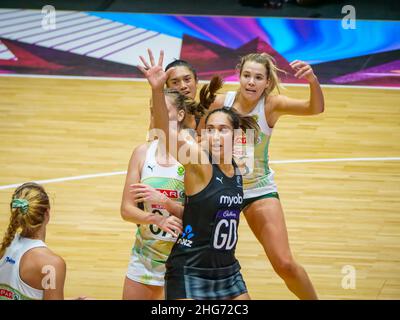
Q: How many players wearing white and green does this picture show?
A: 3